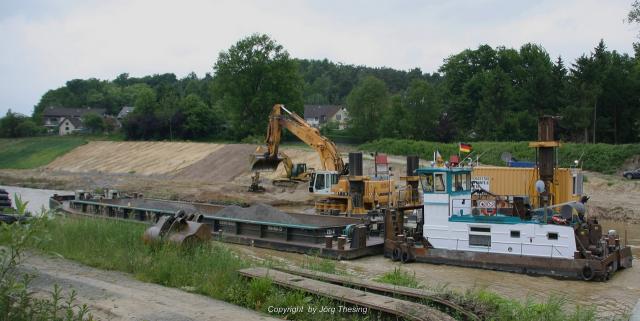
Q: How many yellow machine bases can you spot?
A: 2